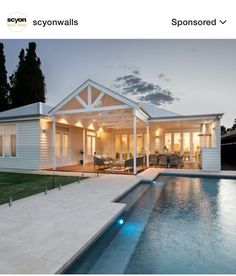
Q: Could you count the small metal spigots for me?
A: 6